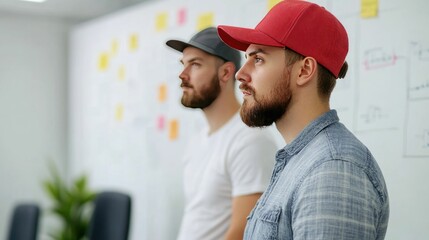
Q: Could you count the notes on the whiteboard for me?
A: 13